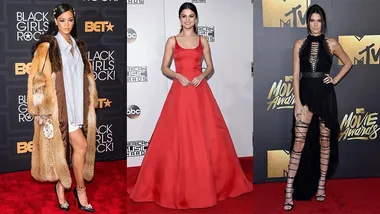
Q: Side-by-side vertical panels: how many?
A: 3